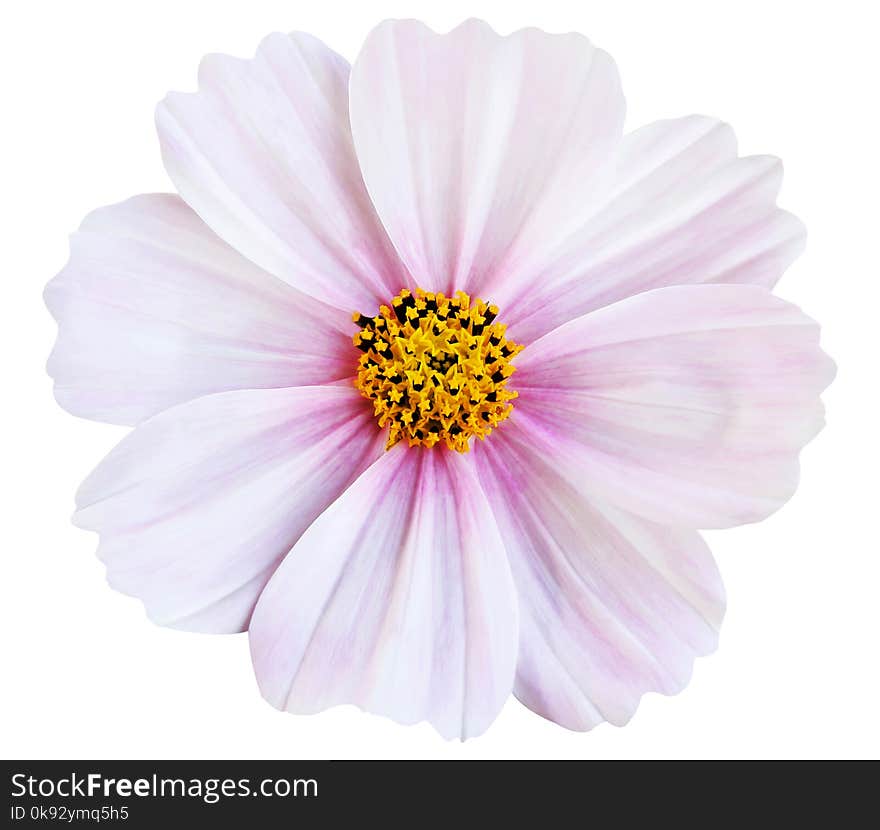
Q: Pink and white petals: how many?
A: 8